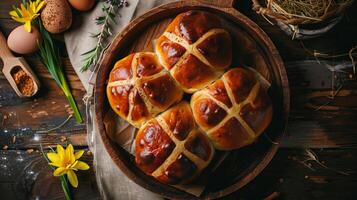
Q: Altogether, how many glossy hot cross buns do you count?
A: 4